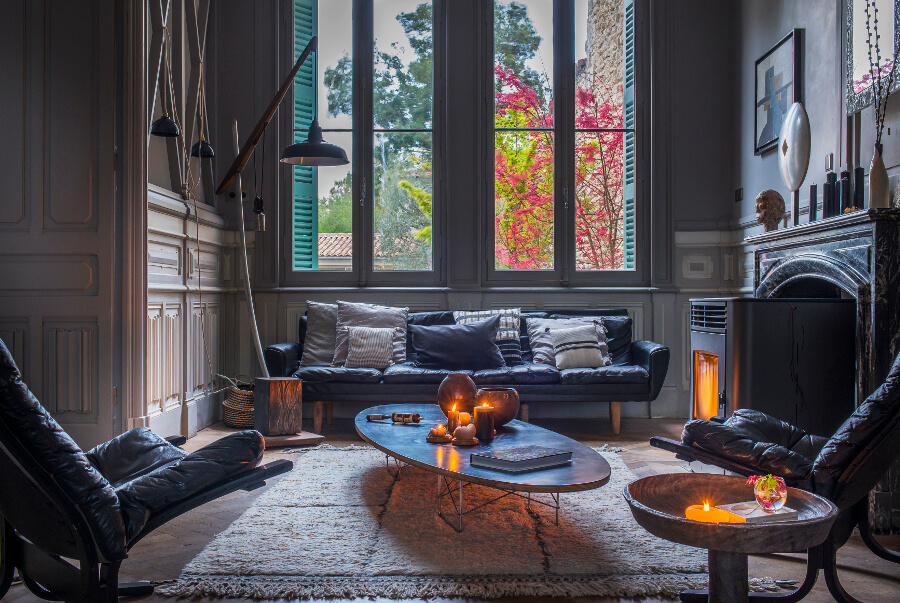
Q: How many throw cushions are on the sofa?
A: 7